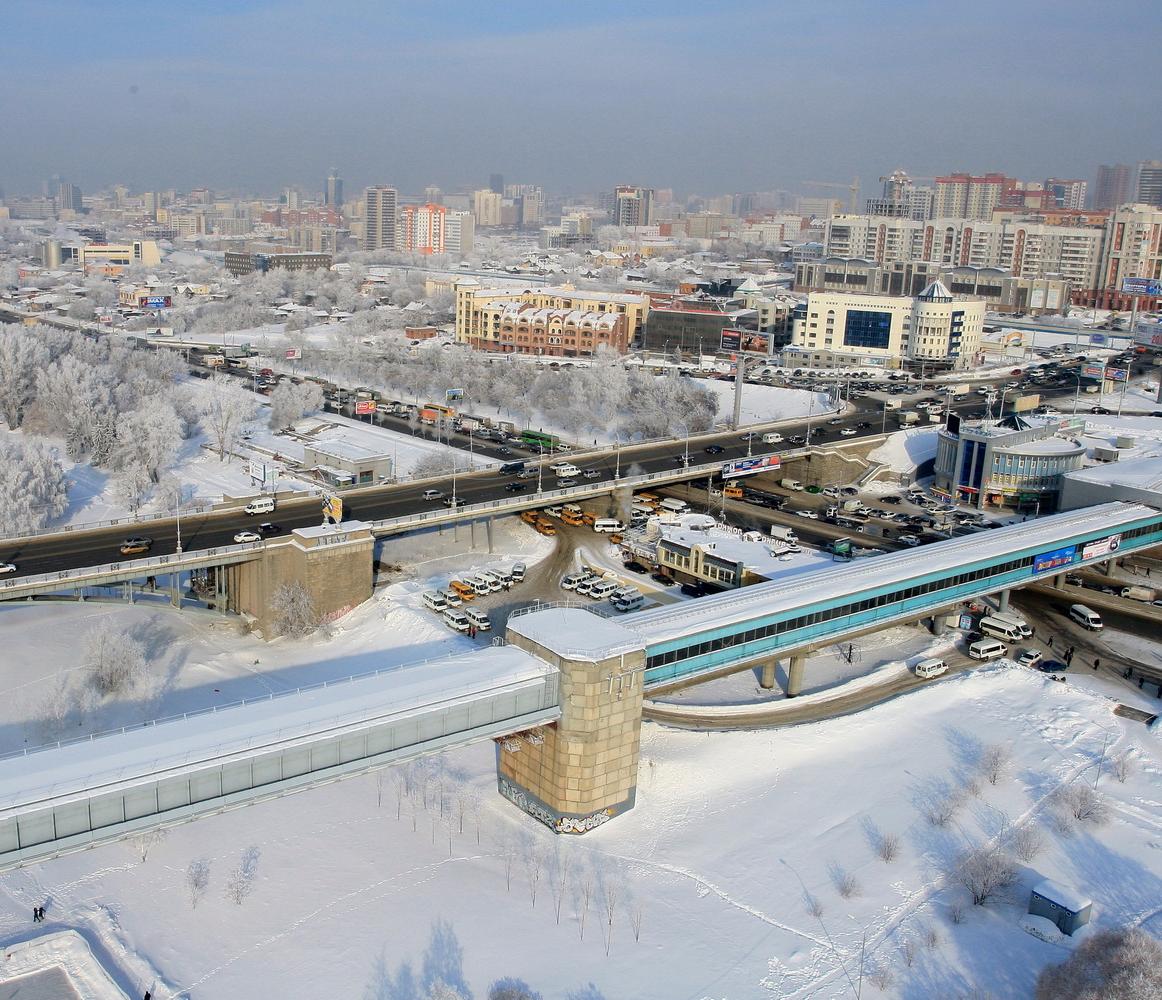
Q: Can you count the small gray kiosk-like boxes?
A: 1